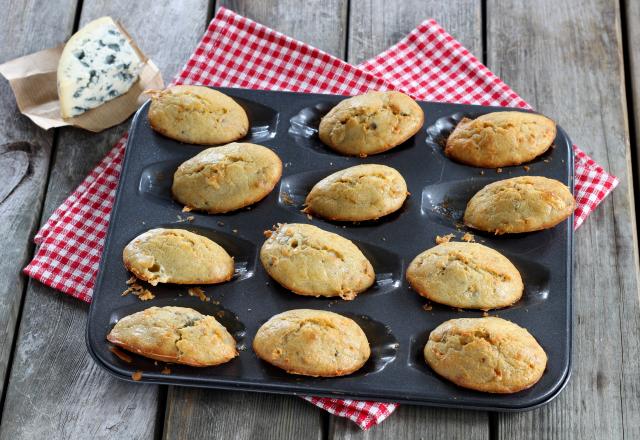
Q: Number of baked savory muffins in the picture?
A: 12